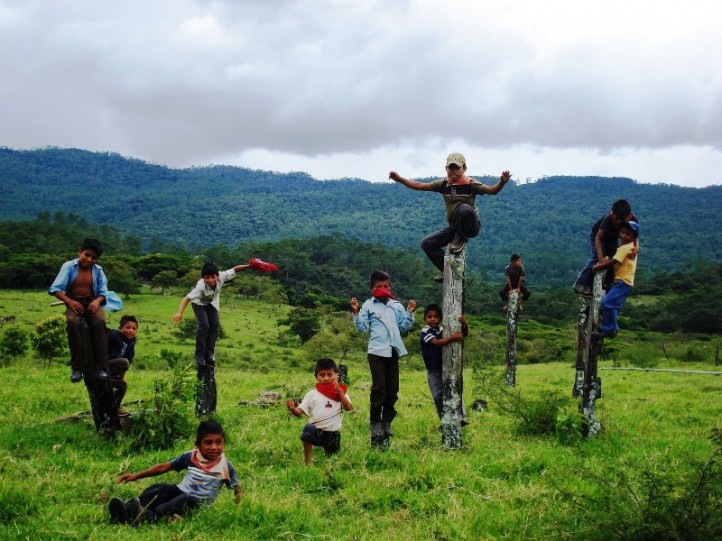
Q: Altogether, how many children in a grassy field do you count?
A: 11